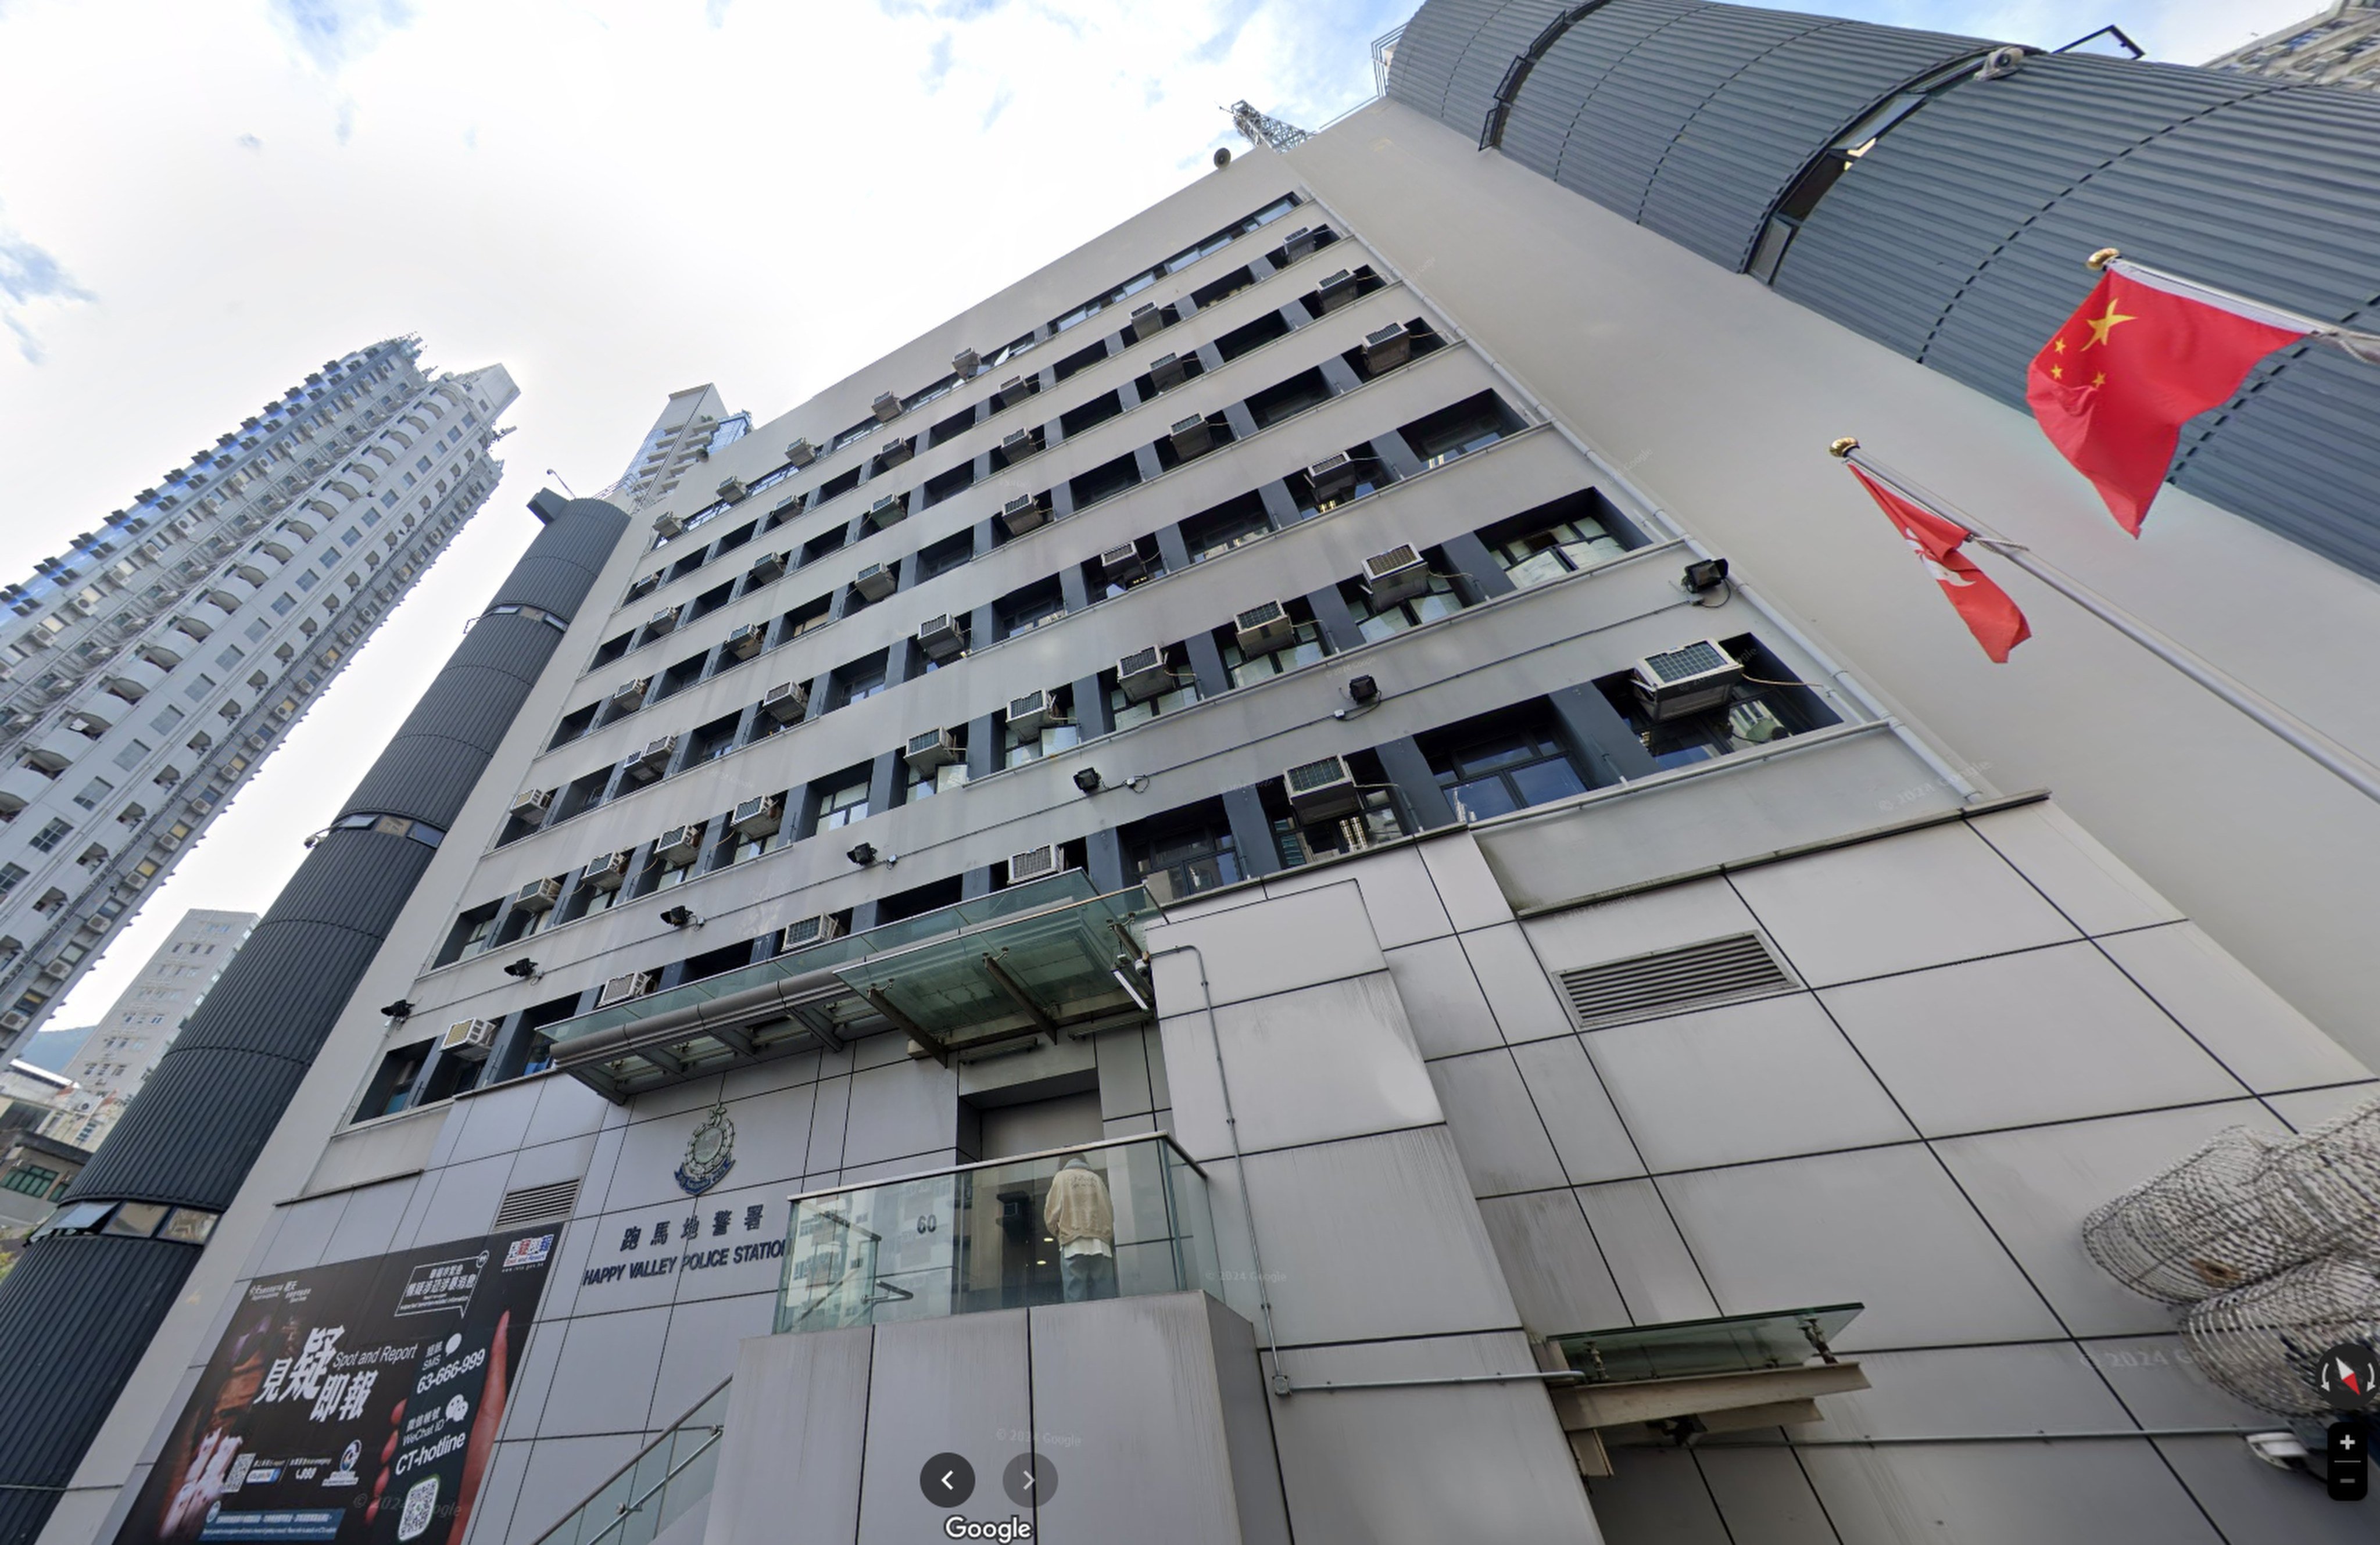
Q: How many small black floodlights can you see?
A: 7